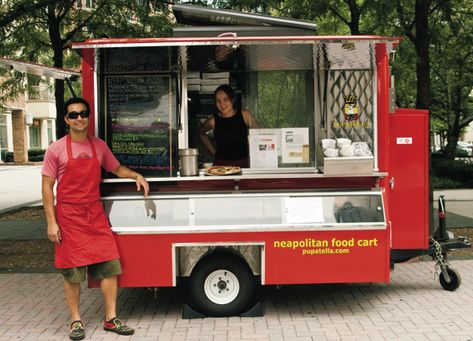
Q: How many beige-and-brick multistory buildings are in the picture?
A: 1